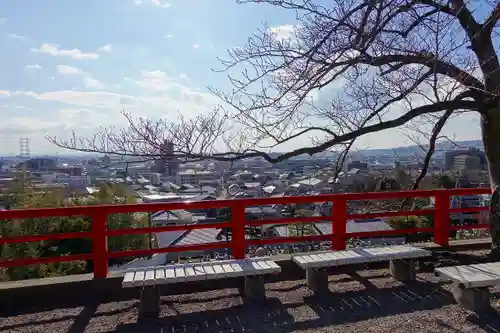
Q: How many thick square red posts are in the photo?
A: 4